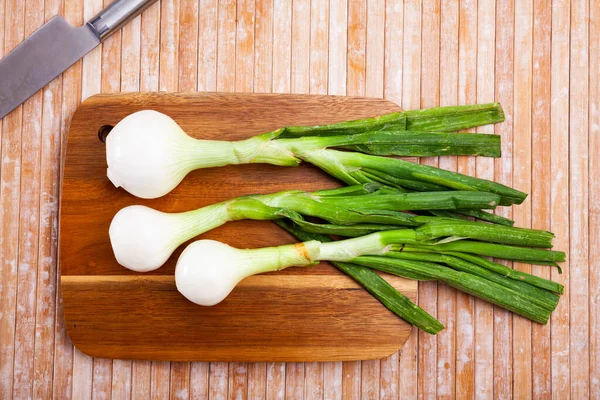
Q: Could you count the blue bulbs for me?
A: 0